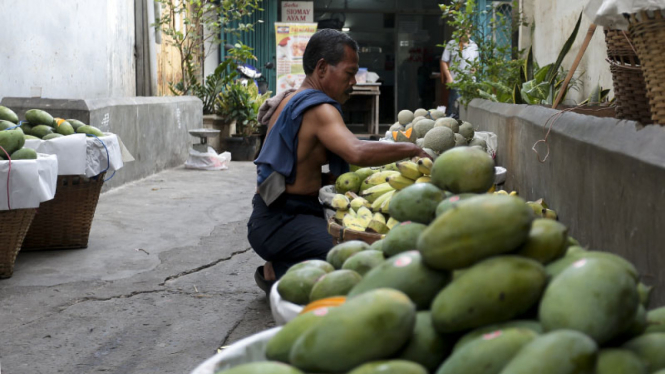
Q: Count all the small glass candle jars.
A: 0